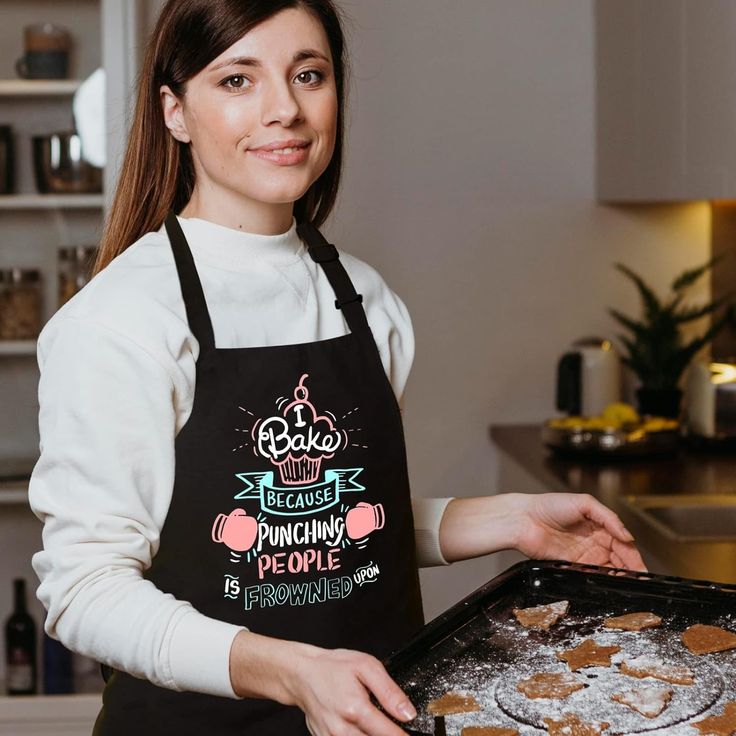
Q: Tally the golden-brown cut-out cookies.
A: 11